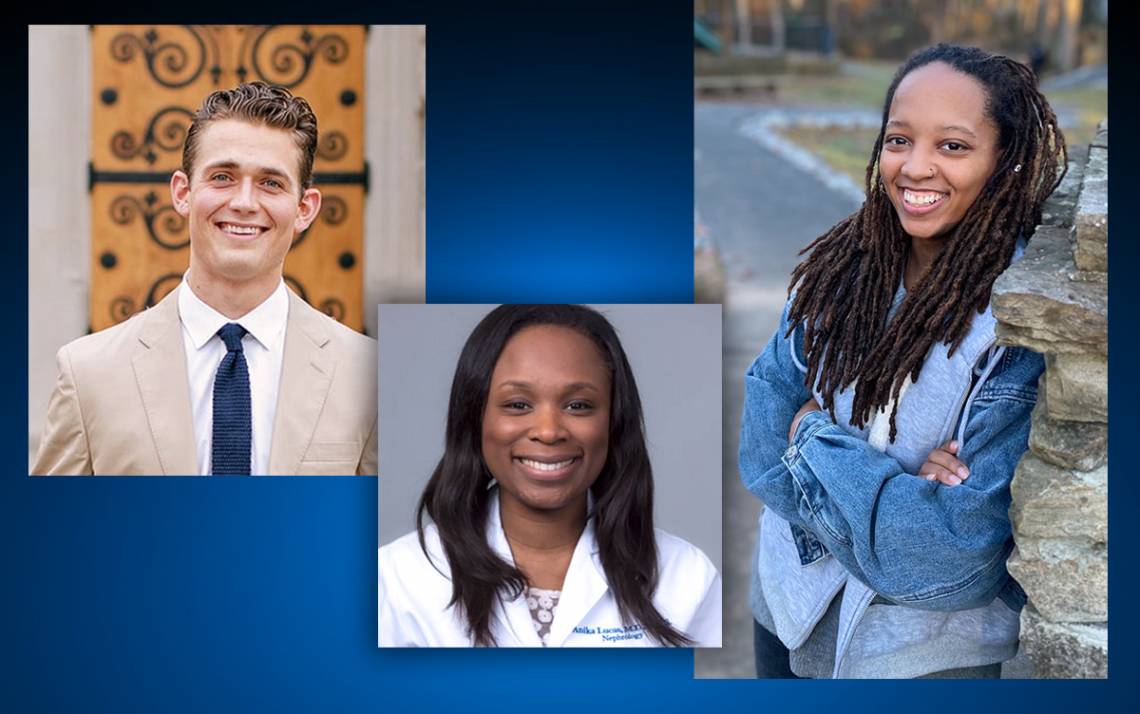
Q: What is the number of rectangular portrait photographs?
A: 3